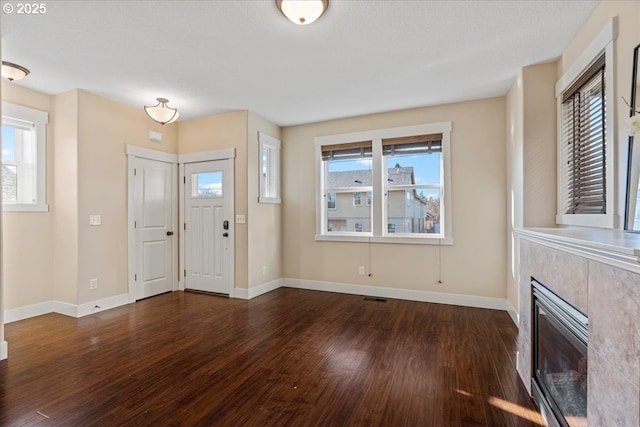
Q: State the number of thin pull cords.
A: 2